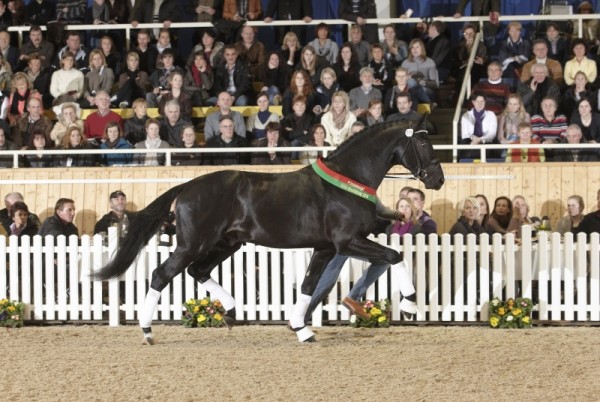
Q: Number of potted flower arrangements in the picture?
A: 4